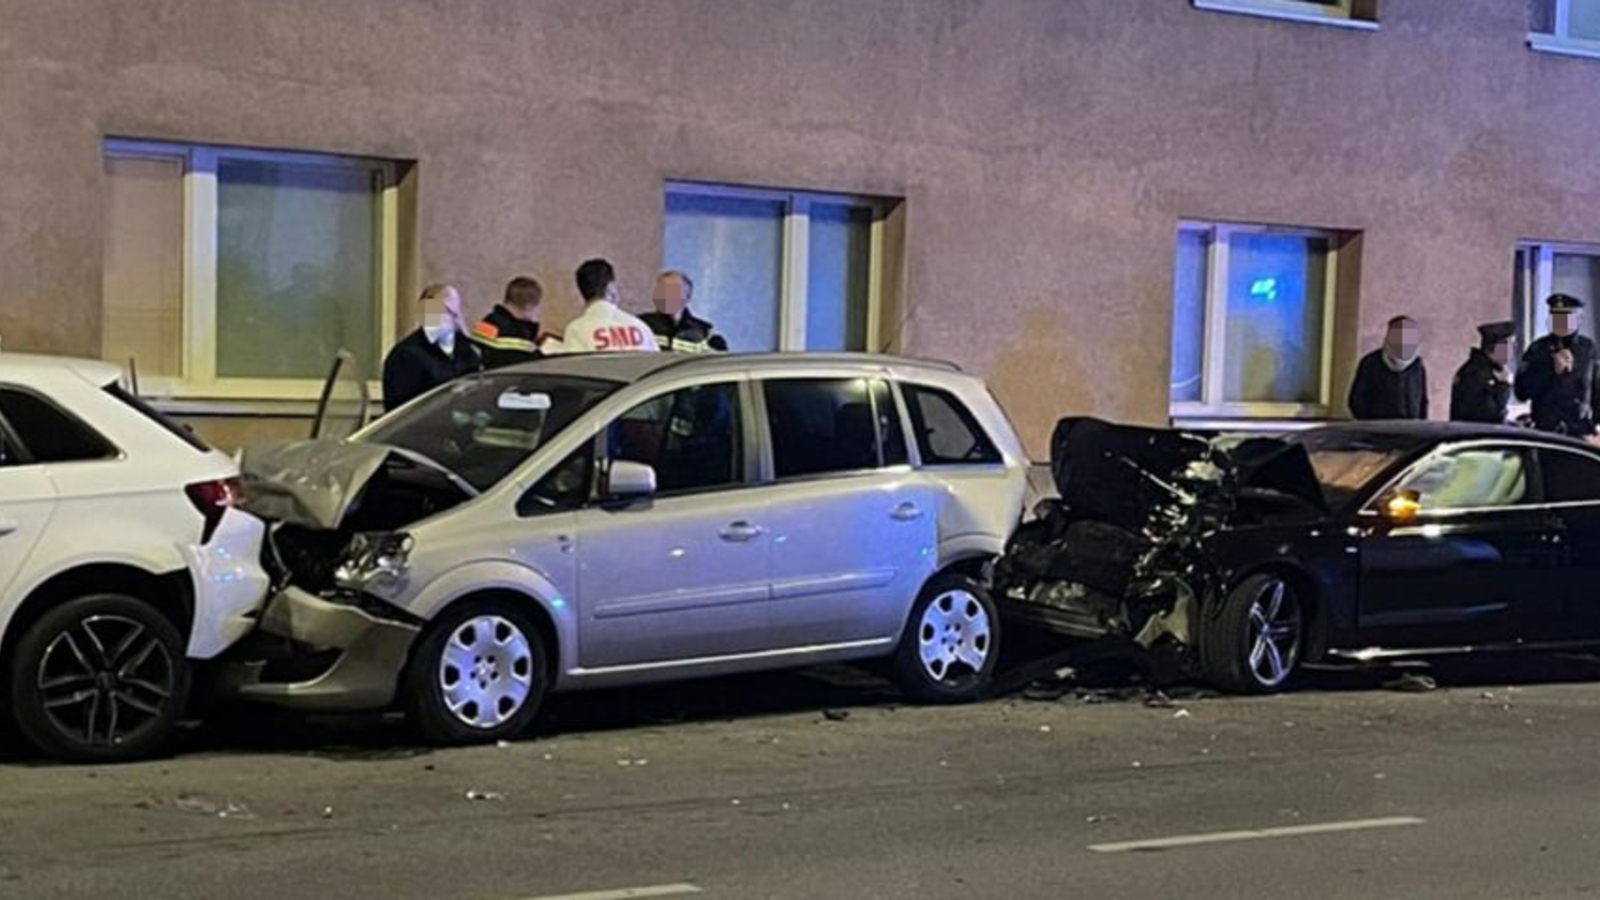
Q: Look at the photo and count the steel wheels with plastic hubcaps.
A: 2